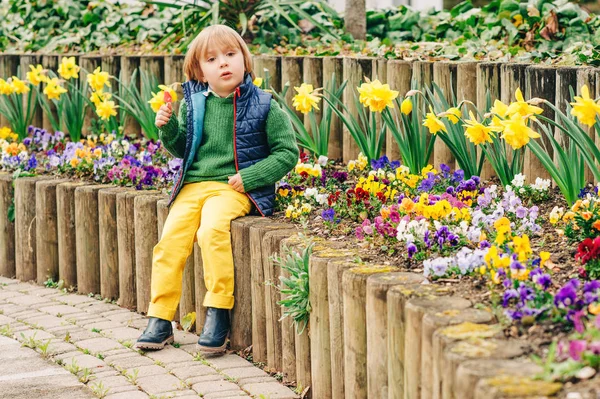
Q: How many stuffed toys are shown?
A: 0